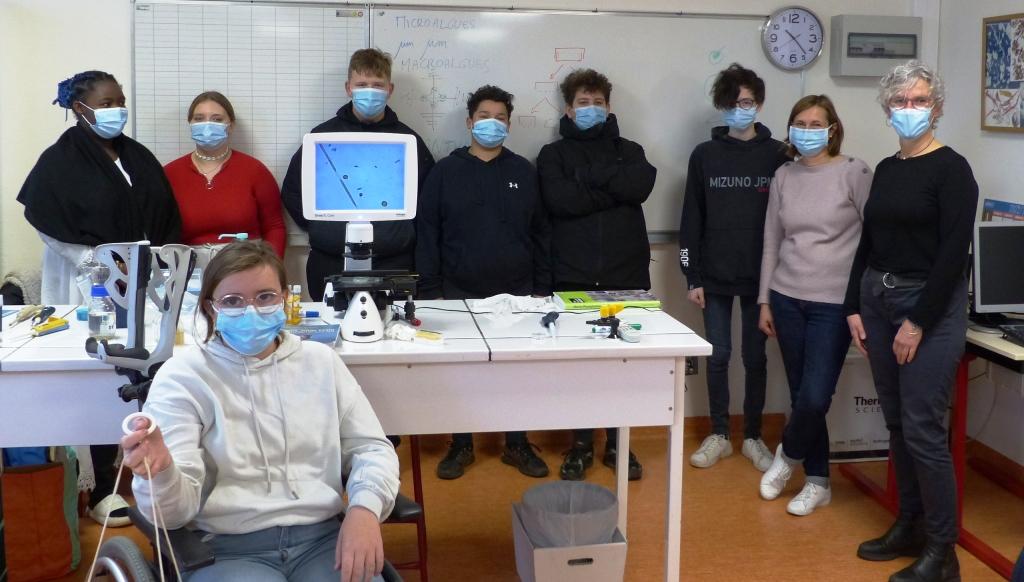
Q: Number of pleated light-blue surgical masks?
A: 9